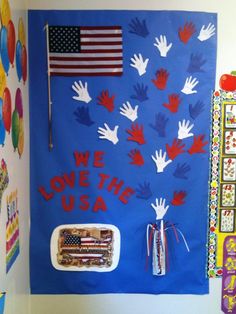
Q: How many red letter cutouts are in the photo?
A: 12